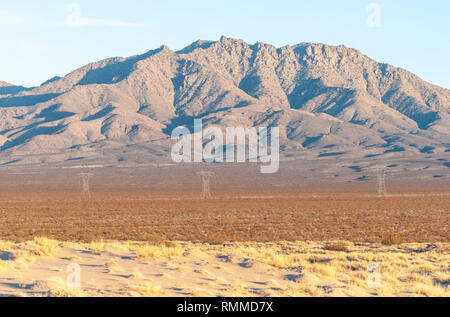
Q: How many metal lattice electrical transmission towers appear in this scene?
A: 3